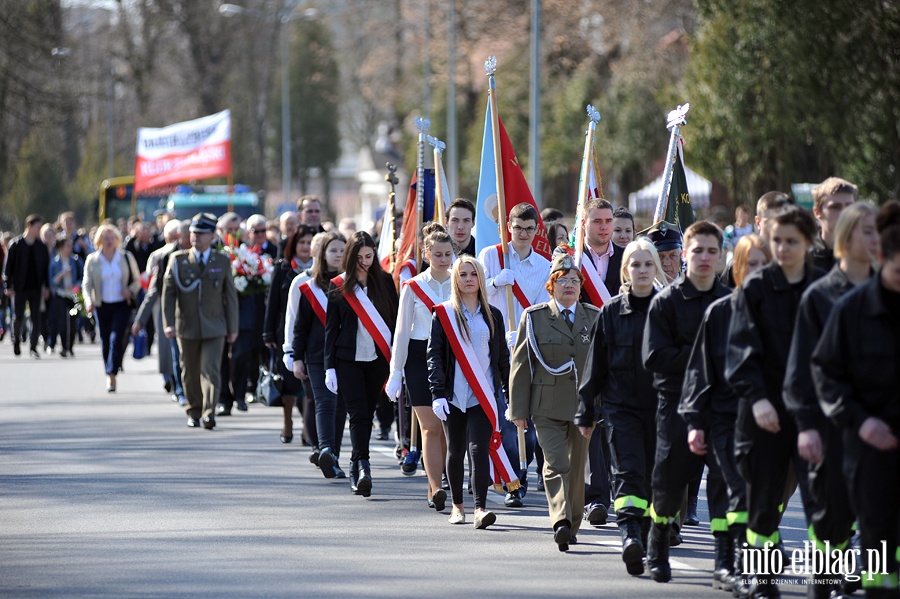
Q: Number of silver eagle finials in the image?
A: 5